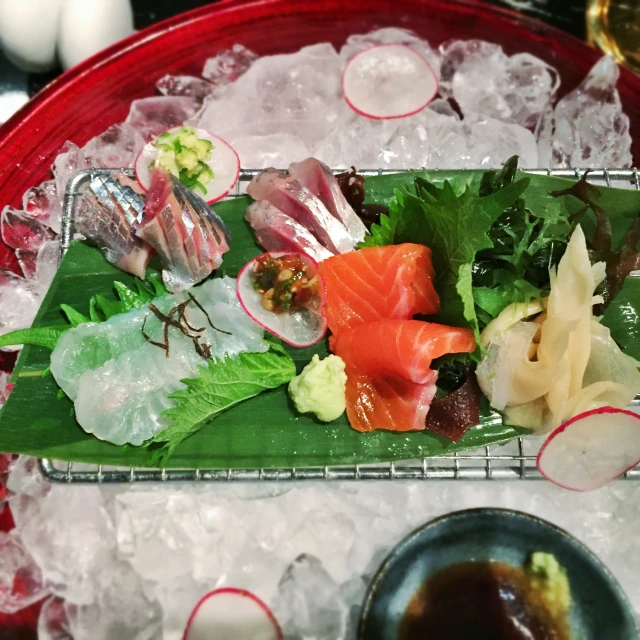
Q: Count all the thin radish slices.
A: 5